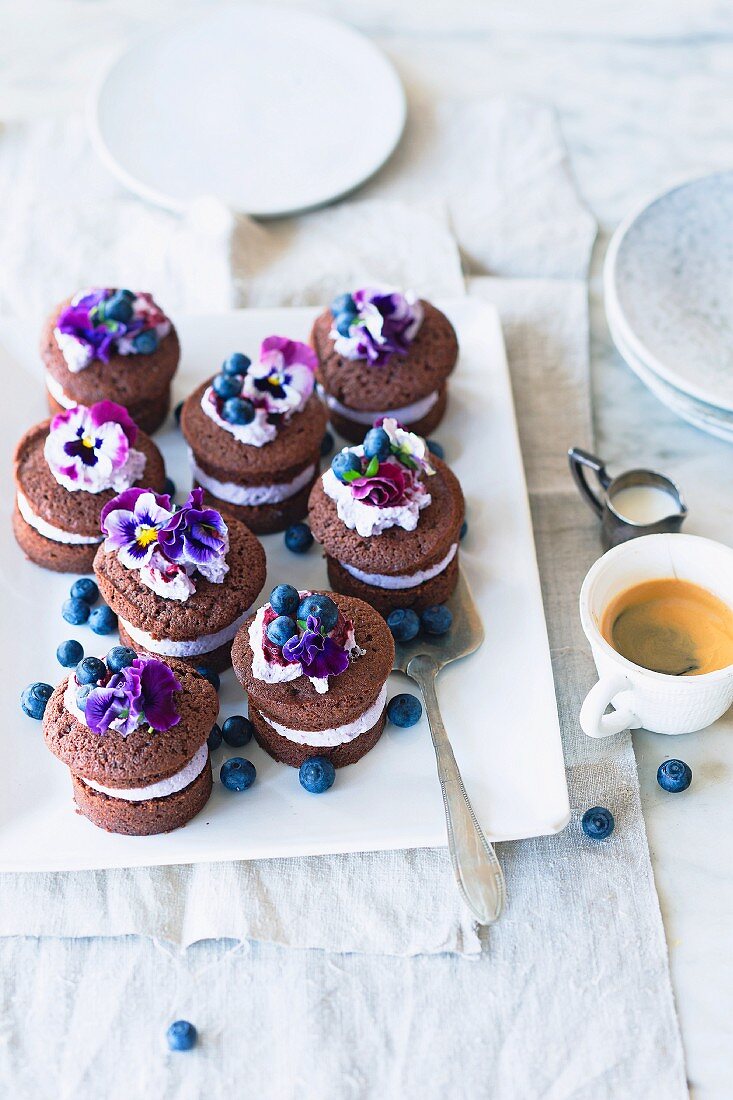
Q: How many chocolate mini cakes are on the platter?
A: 8